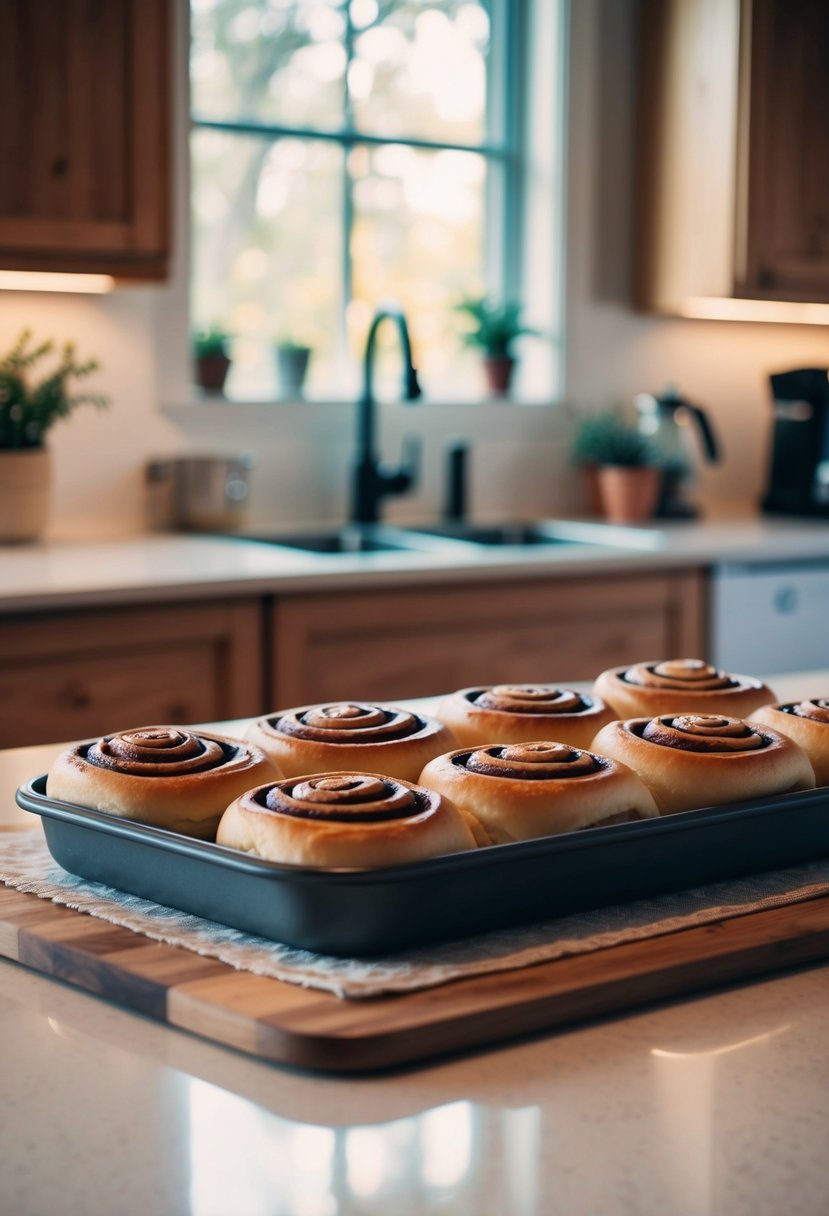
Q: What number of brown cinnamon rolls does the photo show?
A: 8